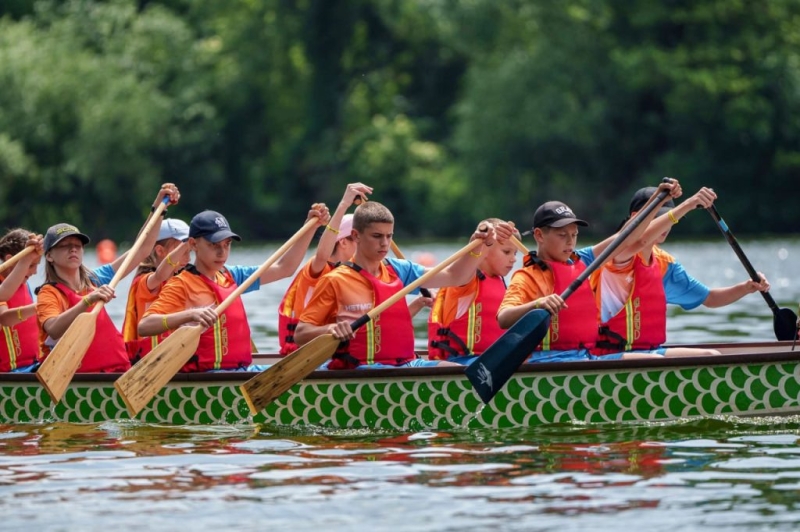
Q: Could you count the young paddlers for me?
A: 9